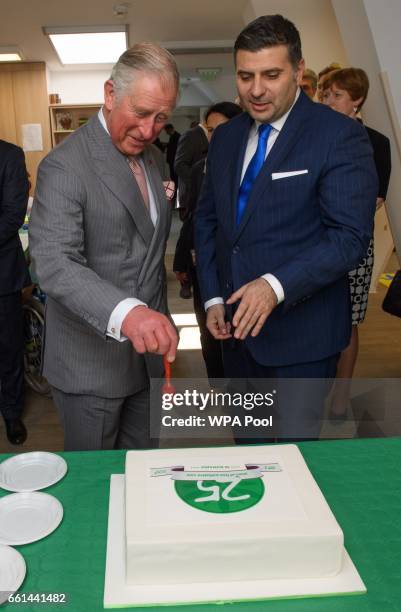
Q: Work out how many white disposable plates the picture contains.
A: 3